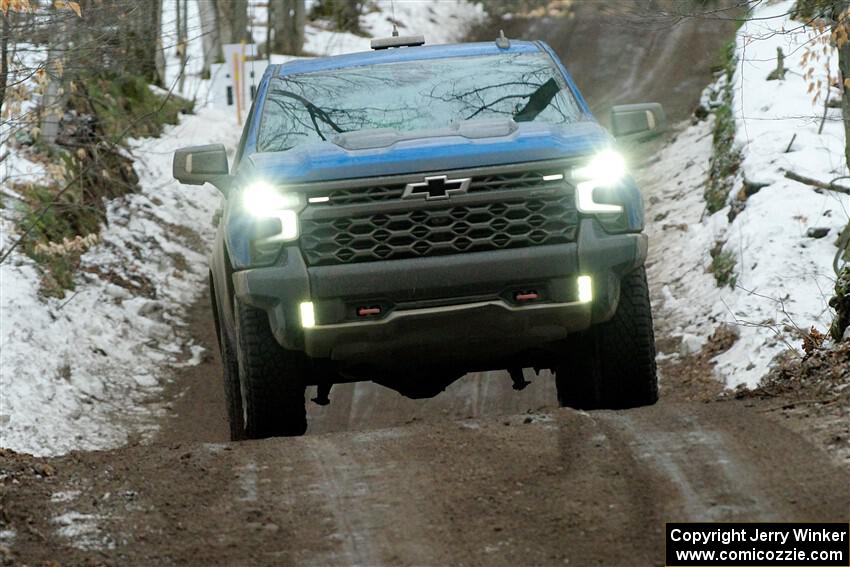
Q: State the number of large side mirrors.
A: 2